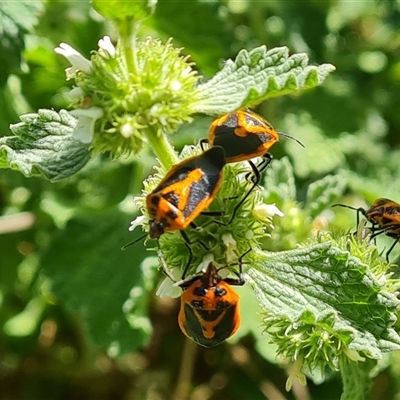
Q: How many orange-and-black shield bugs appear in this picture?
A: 4